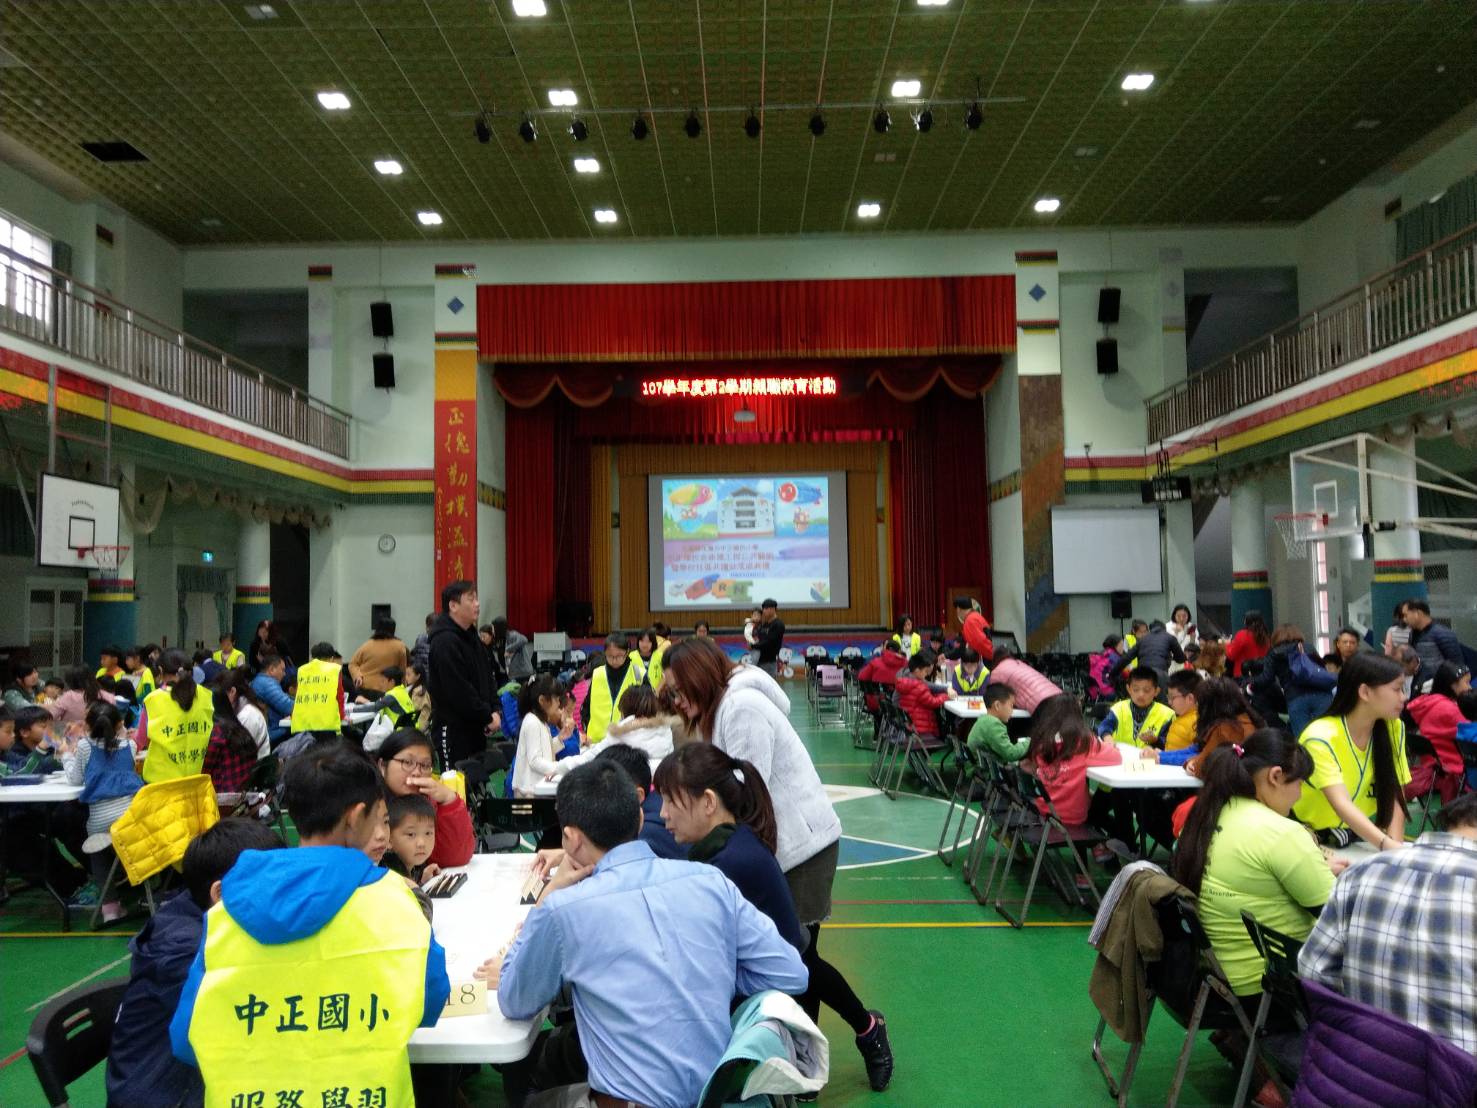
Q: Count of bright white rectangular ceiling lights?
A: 12